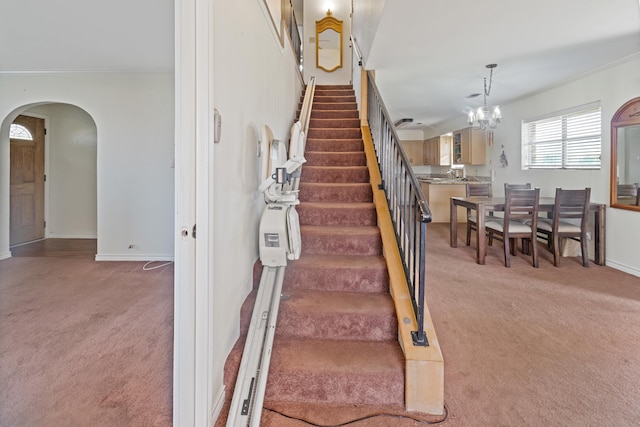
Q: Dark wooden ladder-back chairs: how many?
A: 4